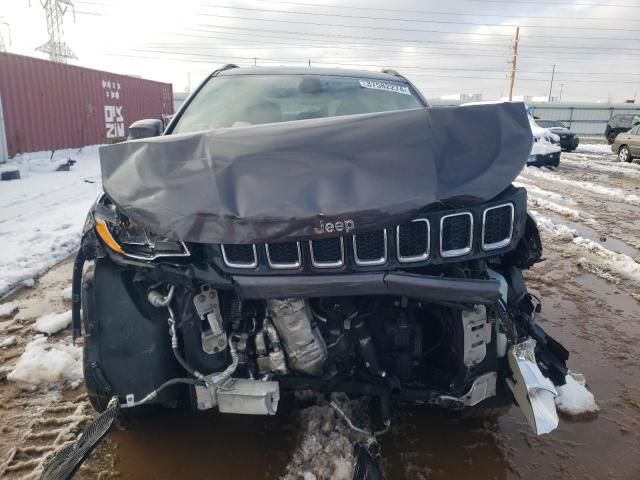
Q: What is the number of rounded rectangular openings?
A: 7